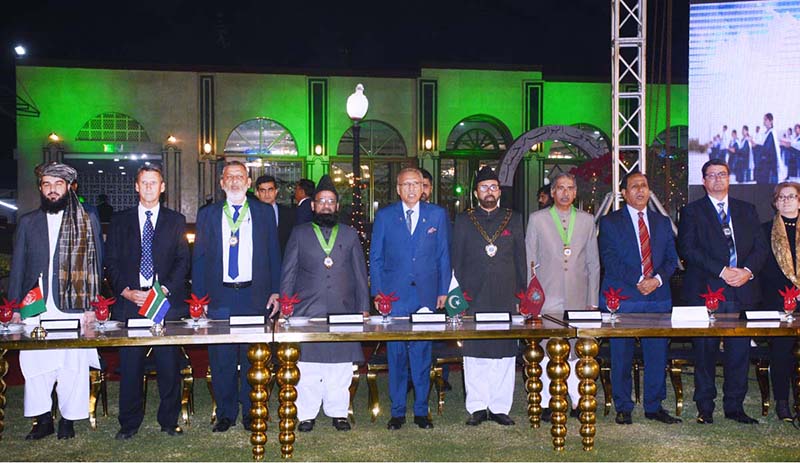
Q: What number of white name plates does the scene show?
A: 9